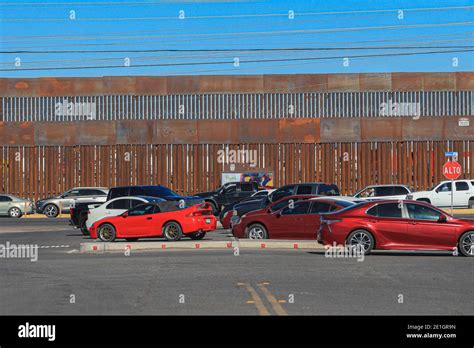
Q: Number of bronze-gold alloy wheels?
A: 2